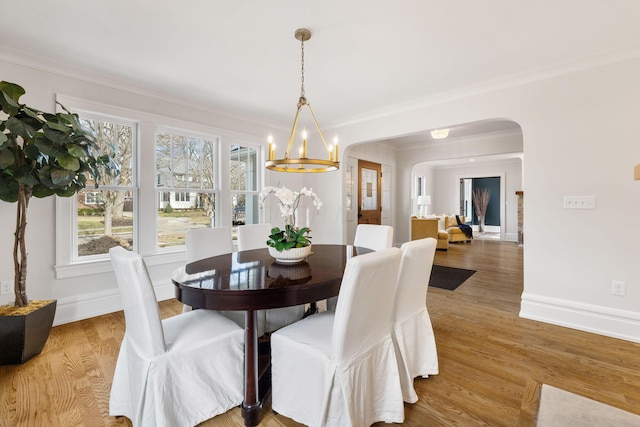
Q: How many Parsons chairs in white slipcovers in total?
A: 6